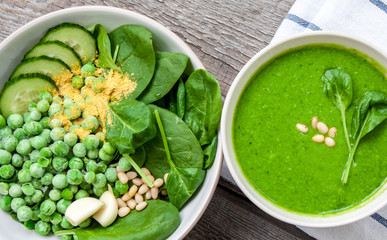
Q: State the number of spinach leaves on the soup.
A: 2